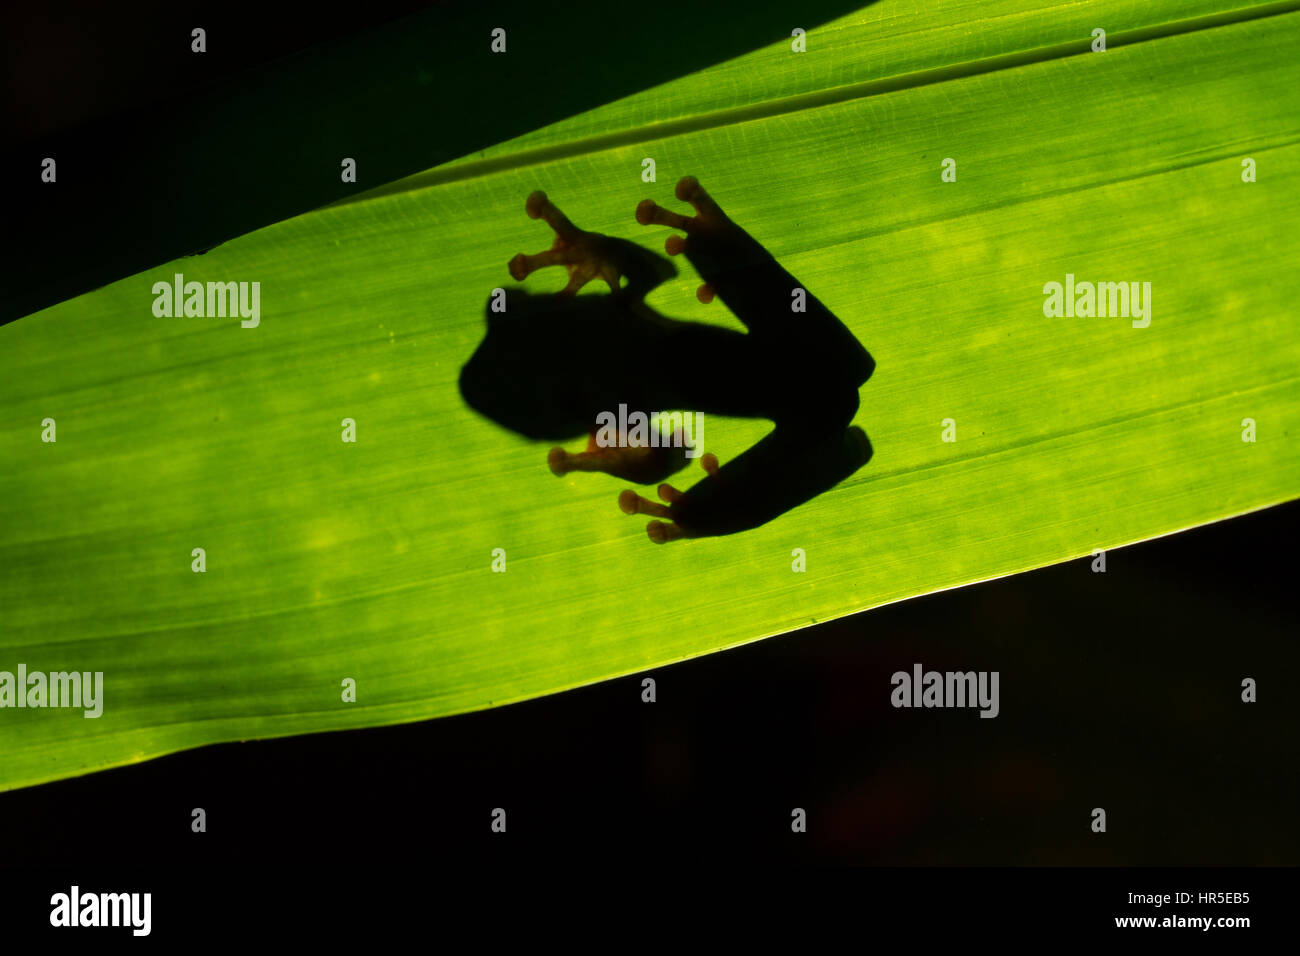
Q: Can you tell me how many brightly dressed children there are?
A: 0